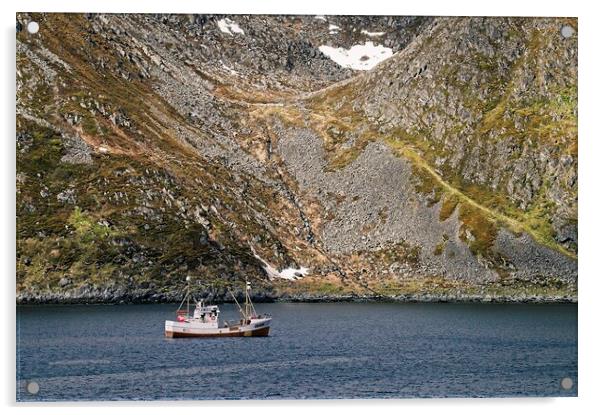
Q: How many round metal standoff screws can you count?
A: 4